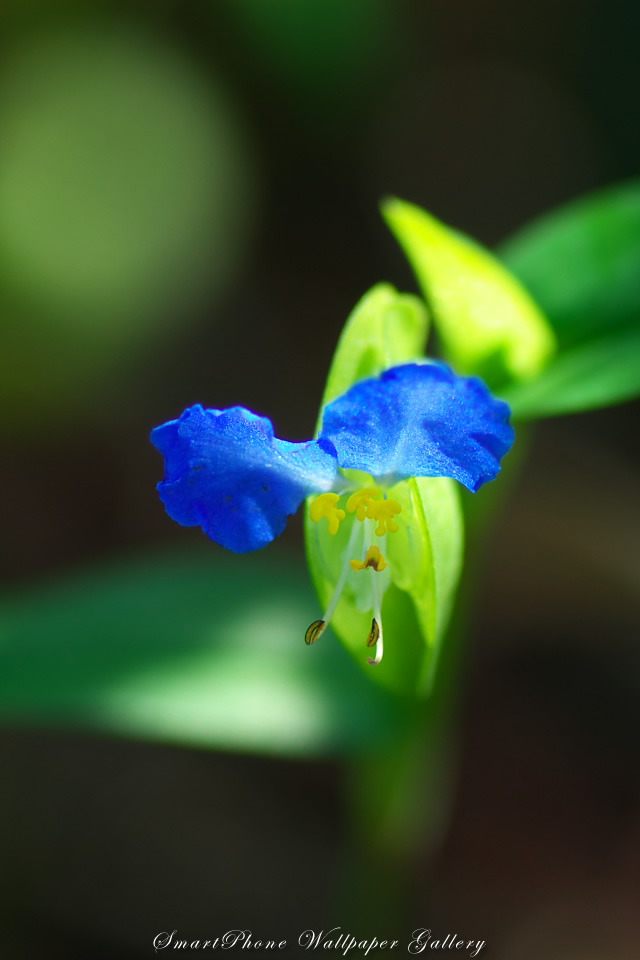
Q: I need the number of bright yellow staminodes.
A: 3